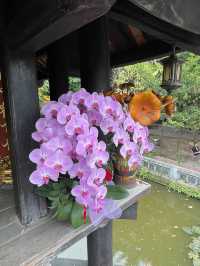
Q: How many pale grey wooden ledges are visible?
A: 1